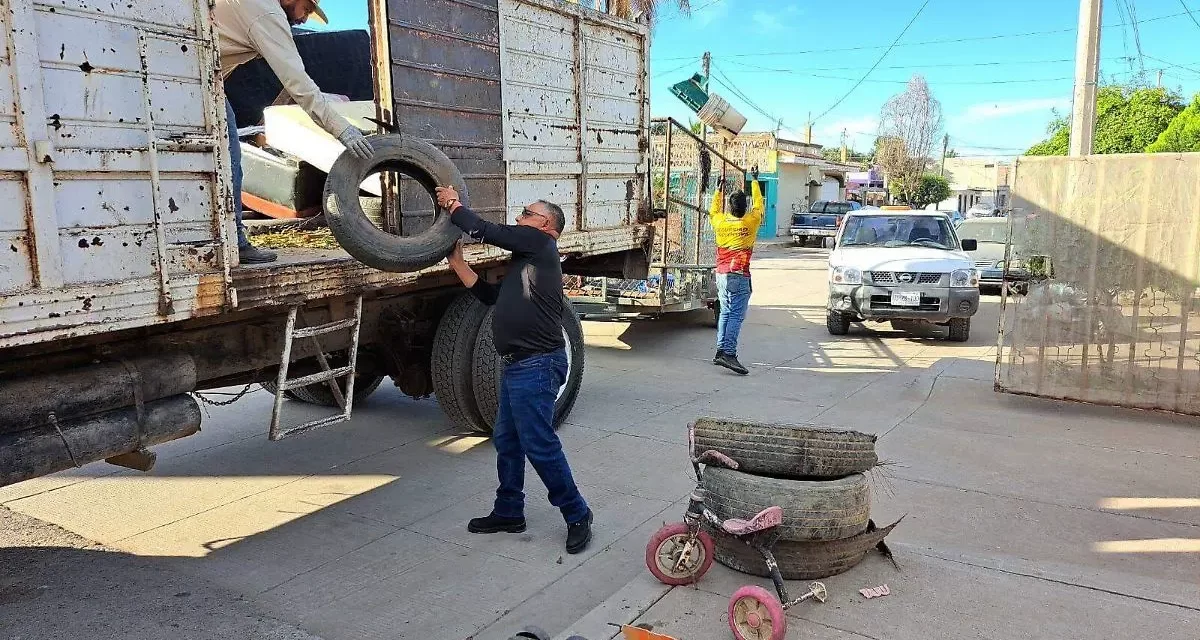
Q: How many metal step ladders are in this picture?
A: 1